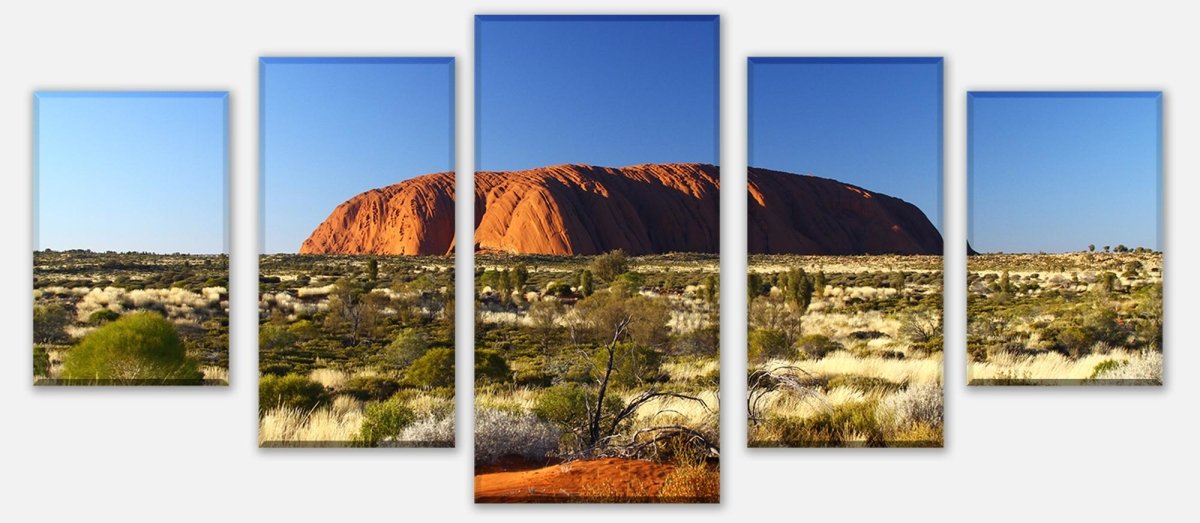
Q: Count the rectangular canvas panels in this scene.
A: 5